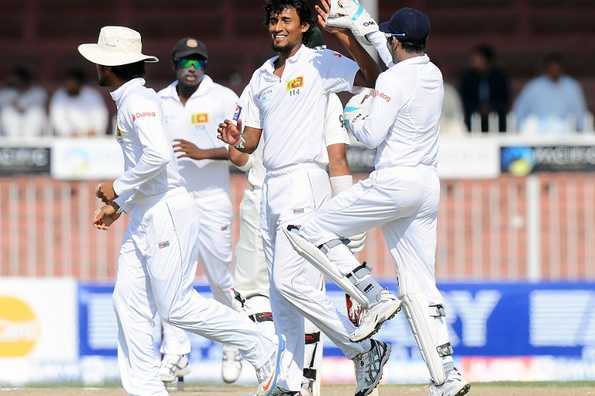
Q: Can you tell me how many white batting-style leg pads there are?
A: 4